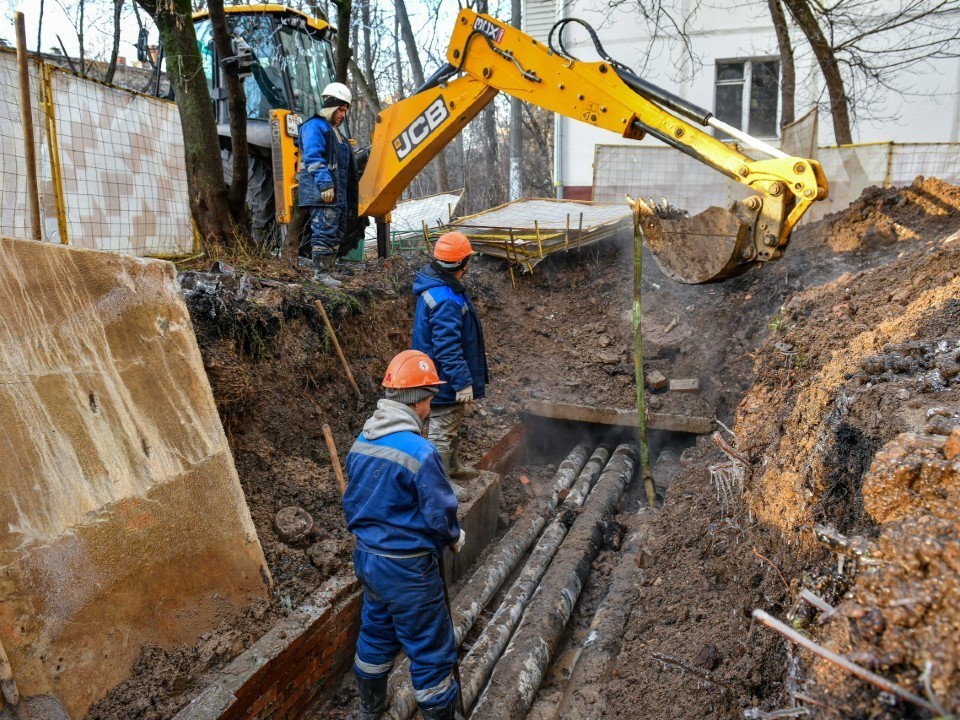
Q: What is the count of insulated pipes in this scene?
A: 4